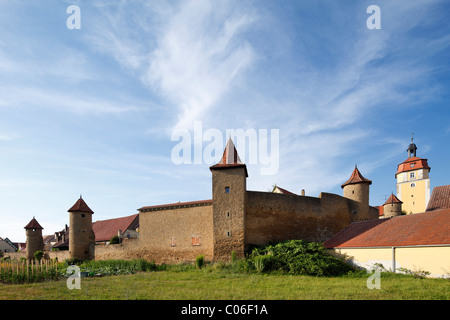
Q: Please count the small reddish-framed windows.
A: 2